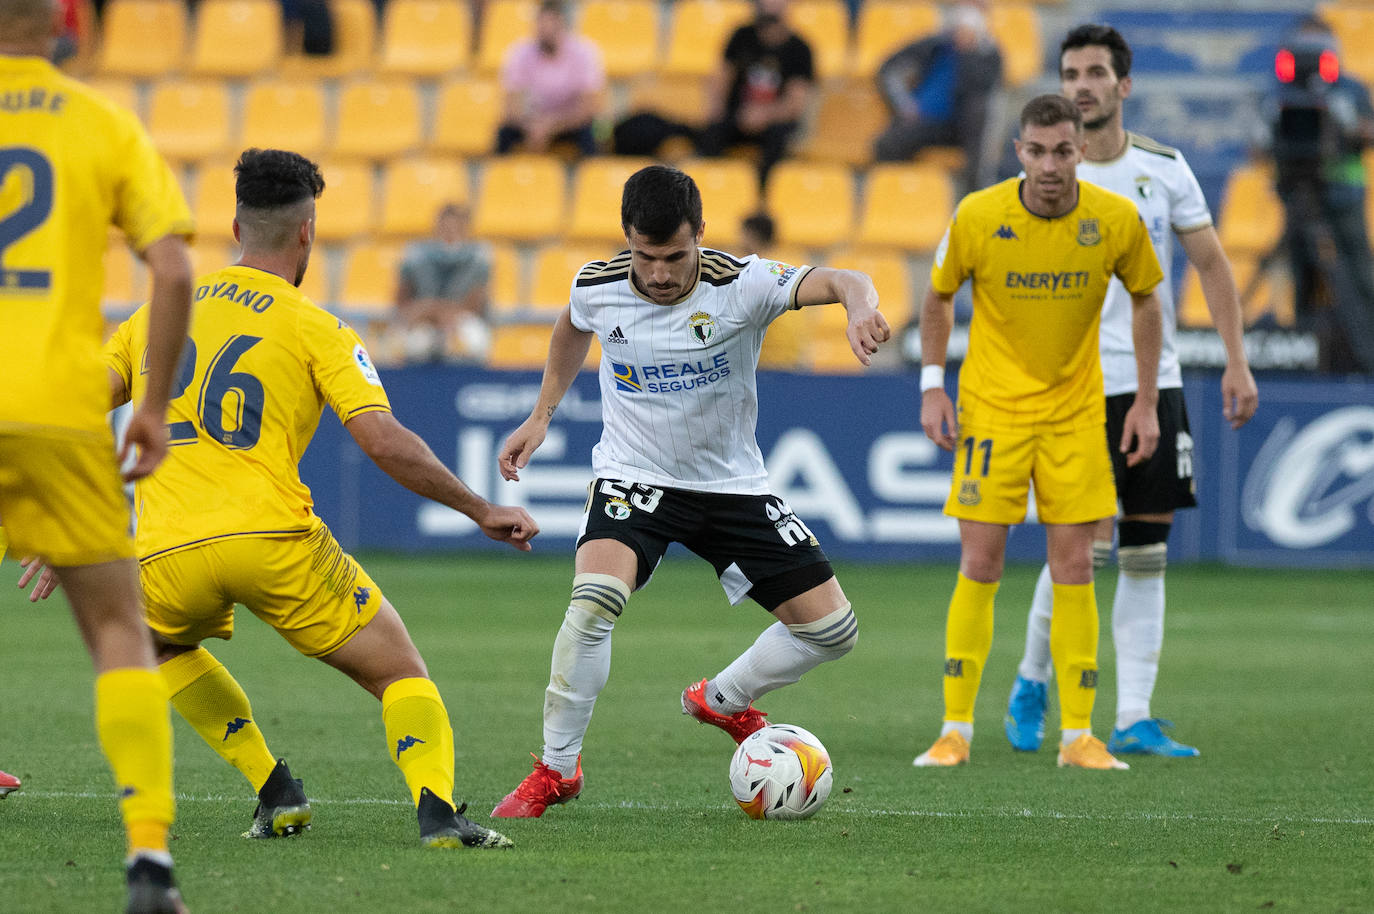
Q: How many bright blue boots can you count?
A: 2